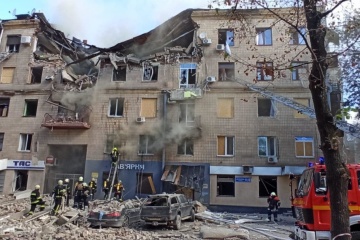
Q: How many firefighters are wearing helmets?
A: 10